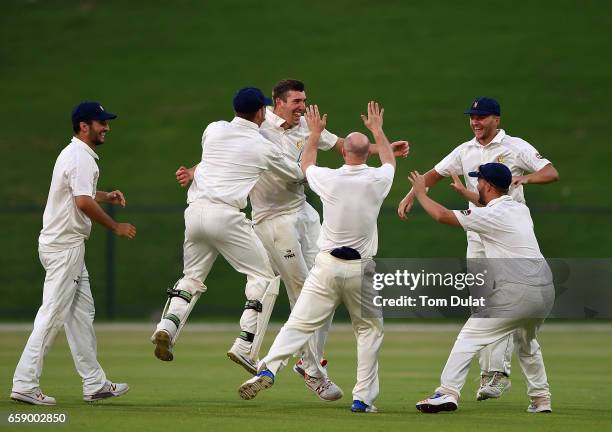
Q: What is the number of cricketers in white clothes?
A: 6